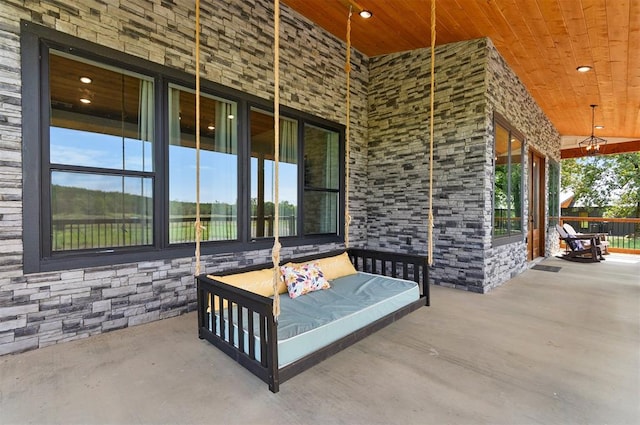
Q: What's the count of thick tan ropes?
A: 4